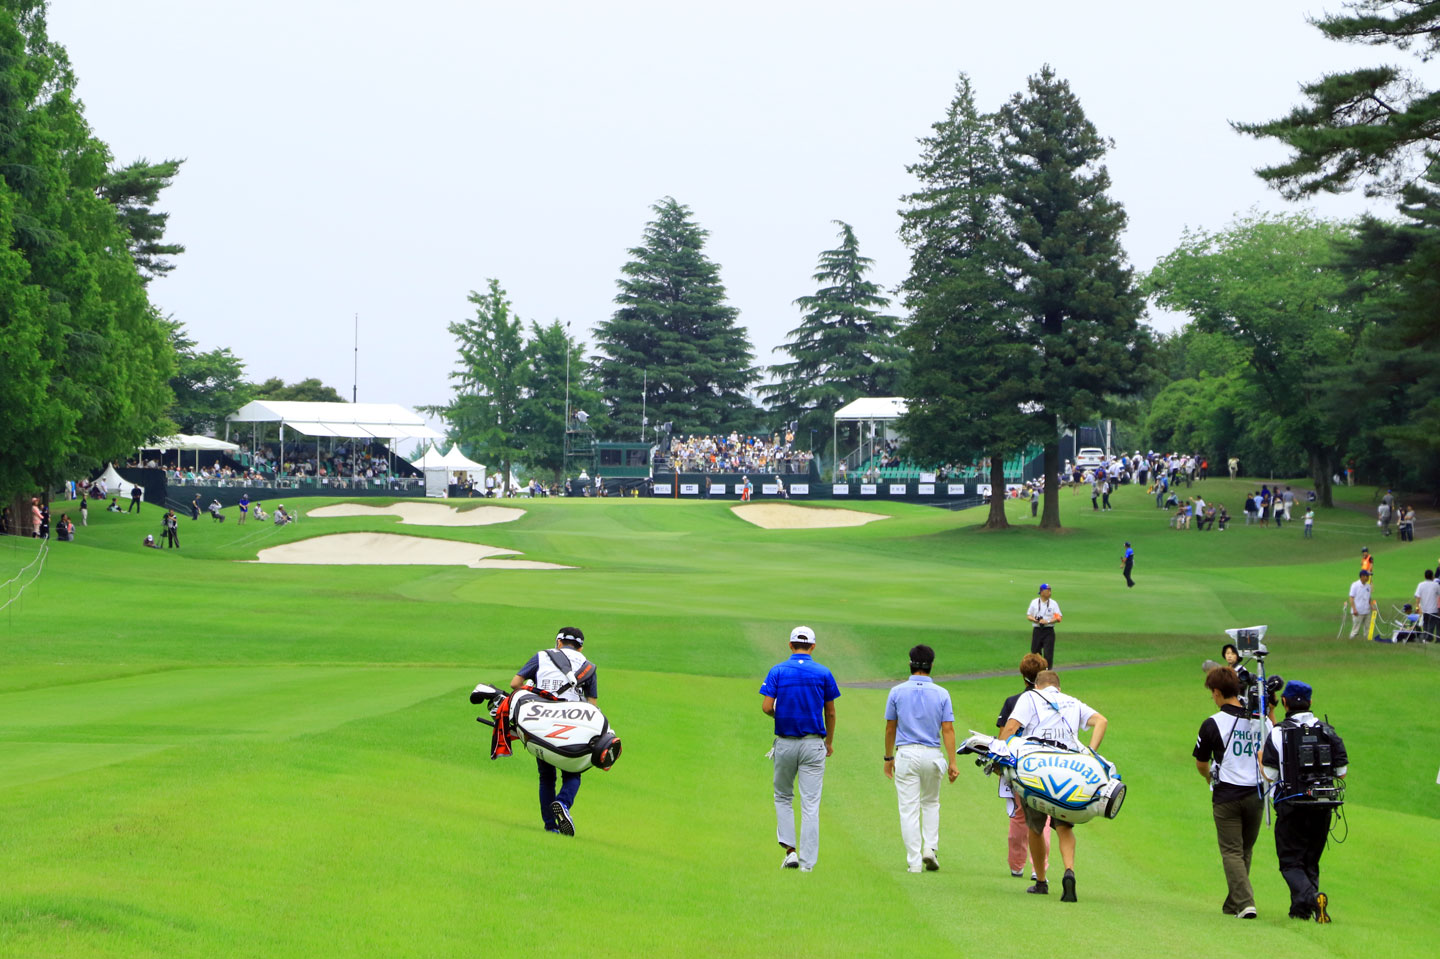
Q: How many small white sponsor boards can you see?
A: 13